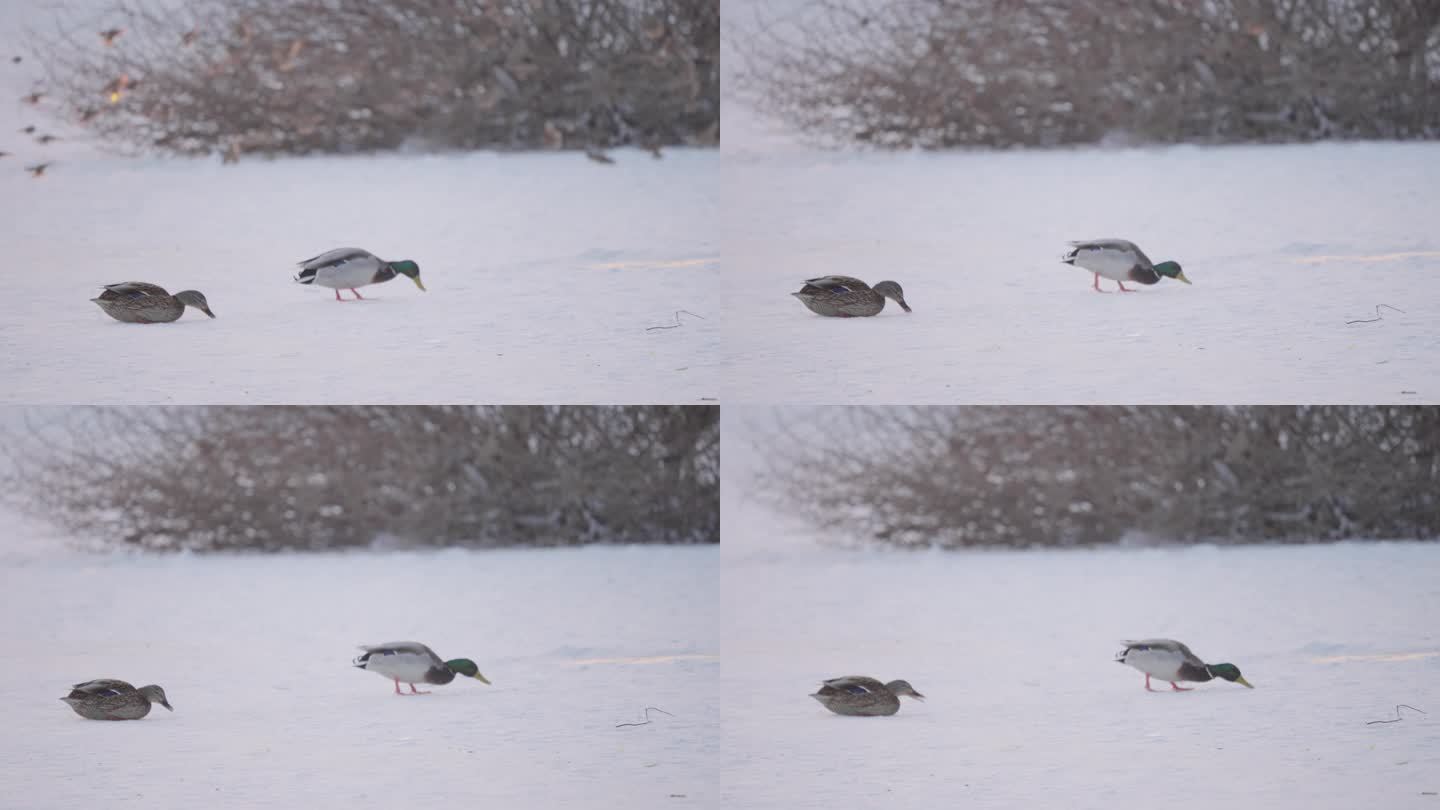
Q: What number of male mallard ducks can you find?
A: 4